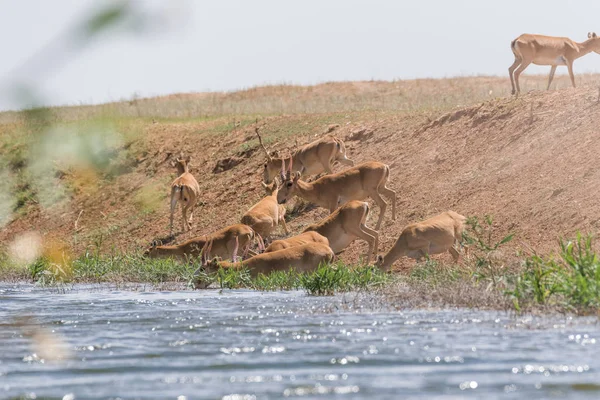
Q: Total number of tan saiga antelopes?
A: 10